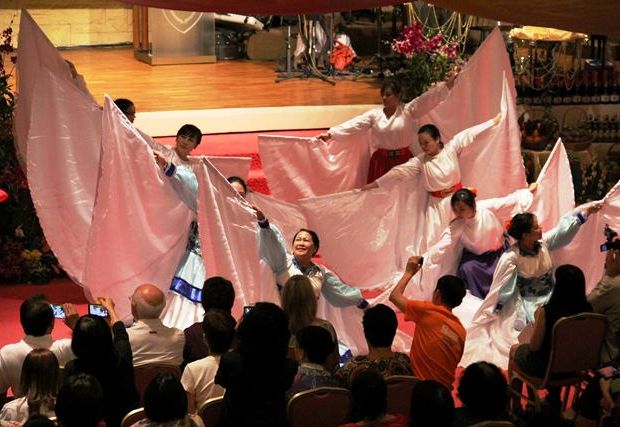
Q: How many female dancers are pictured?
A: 8